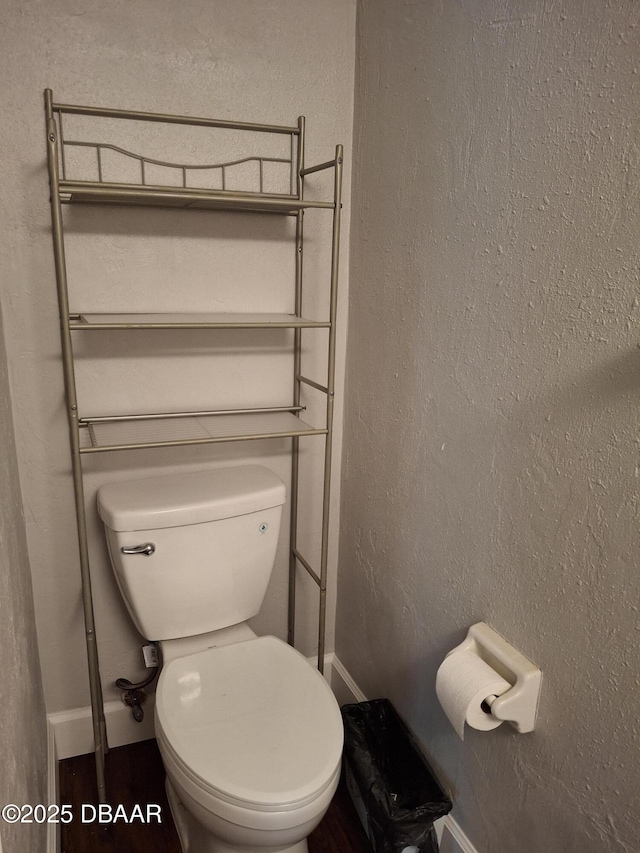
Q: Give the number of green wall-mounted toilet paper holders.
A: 0